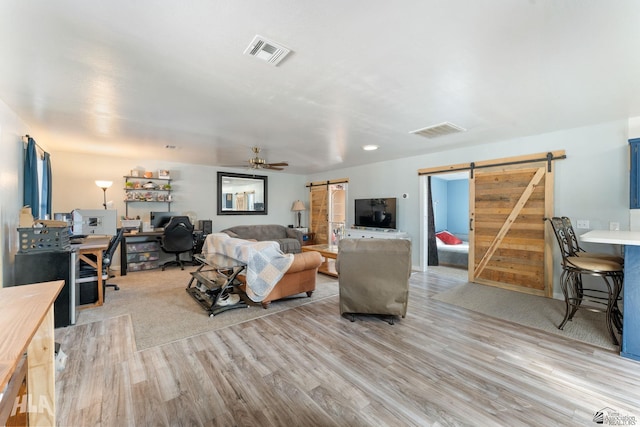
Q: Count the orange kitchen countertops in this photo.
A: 0